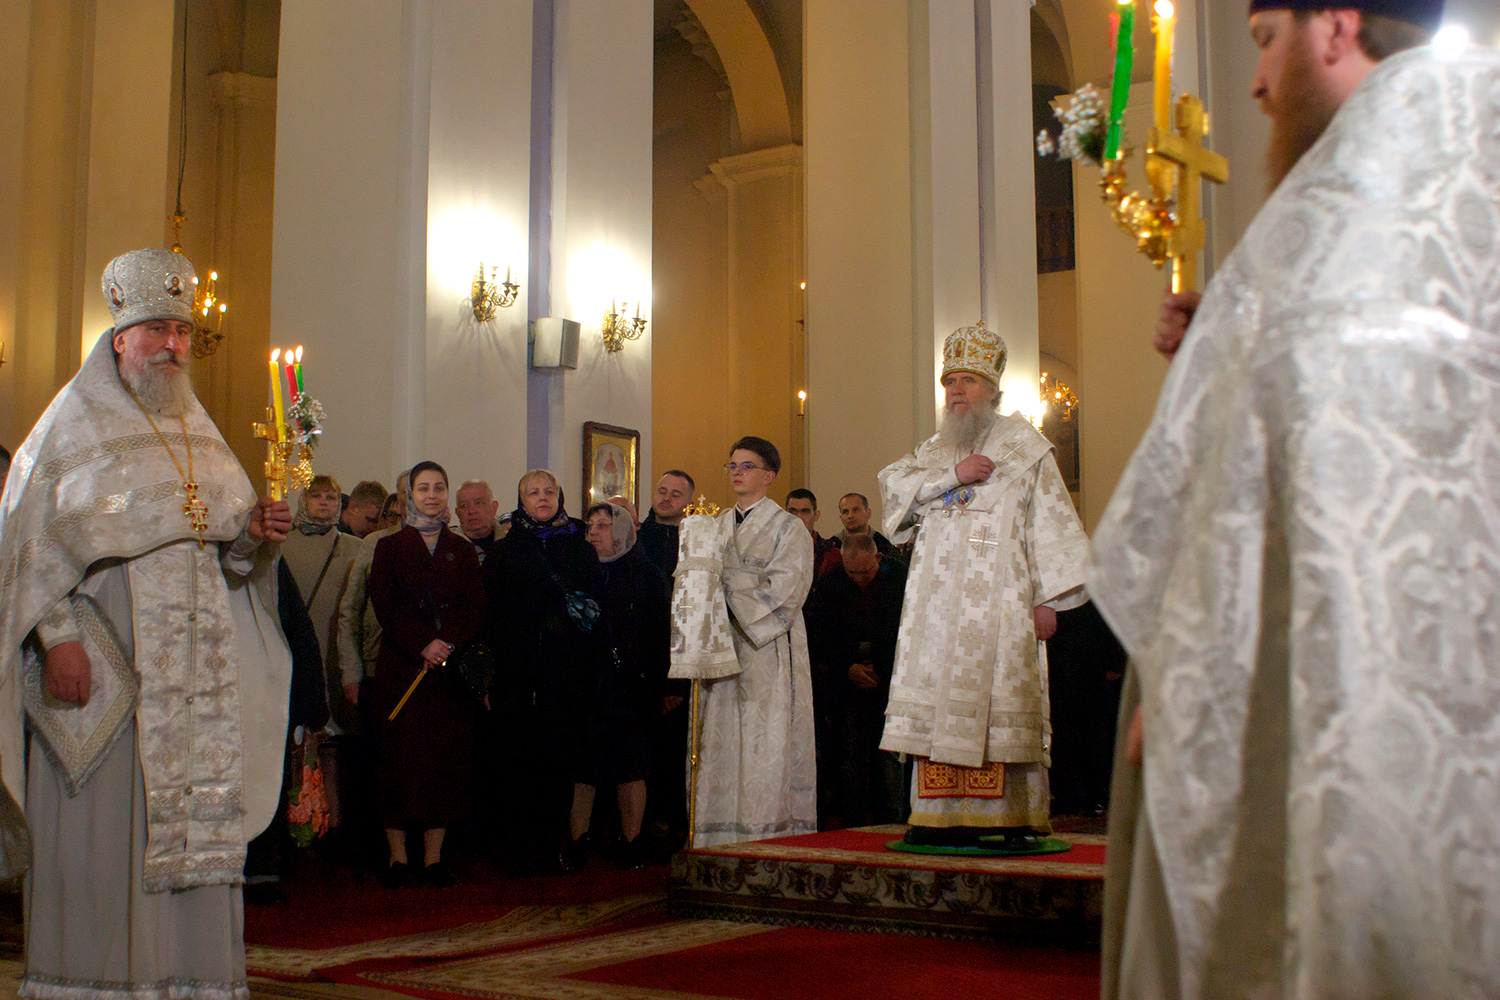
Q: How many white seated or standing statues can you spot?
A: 0